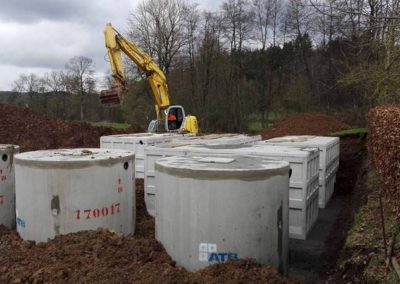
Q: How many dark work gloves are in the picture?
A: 0